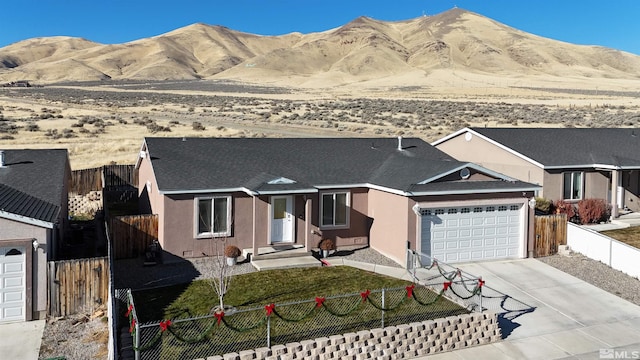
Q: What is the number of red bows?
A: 12